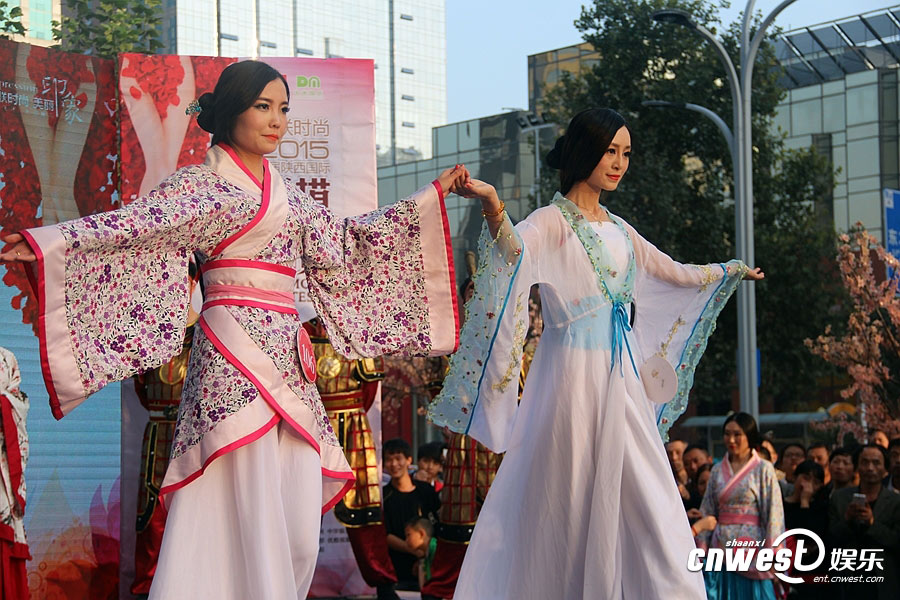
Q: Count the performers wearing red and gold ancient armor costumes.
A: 3